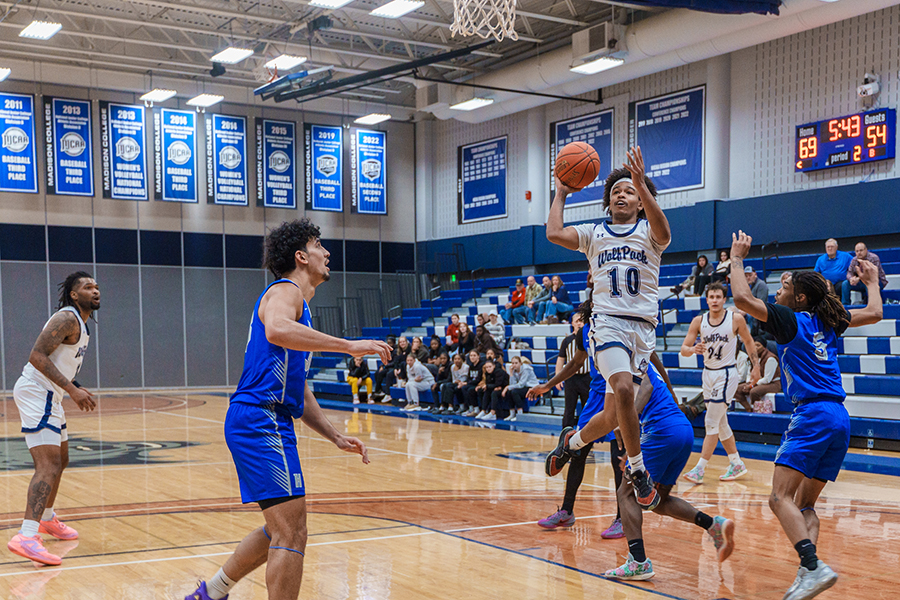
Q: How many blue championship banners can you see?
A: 11